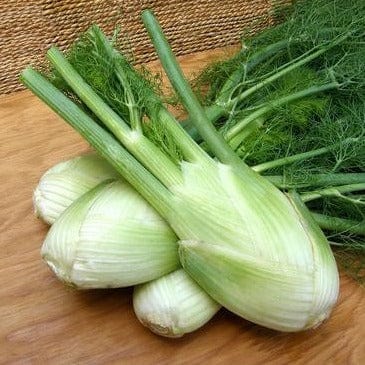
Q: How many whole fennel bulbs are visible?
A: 4